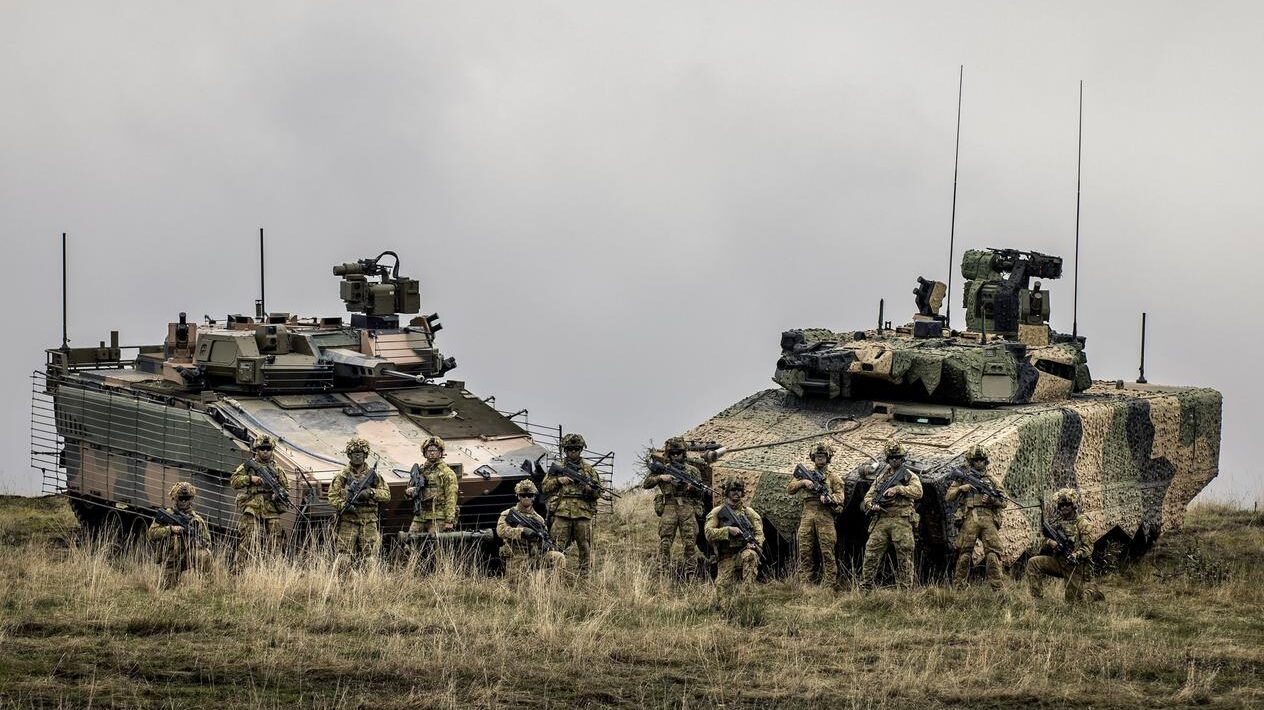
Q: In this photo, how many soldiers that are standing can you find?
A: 8